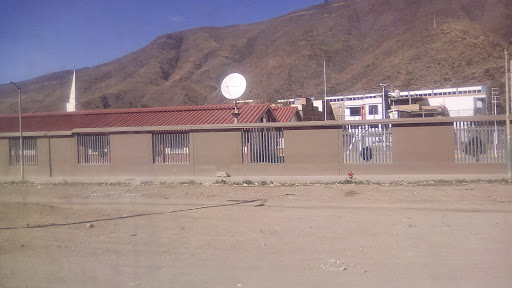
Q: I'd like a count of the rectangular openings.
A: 6